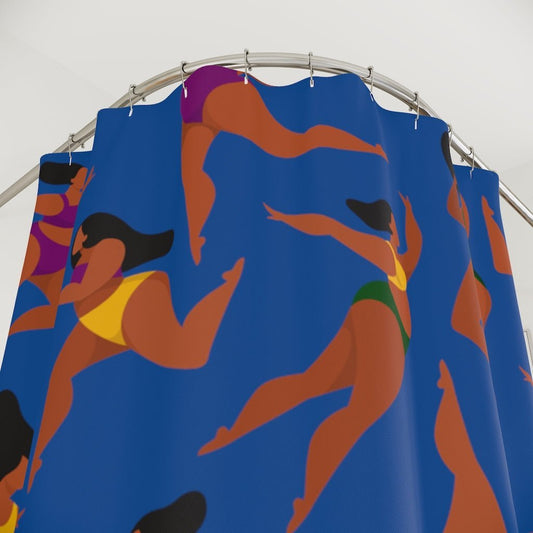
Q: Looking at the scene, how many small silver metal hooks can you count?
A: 9